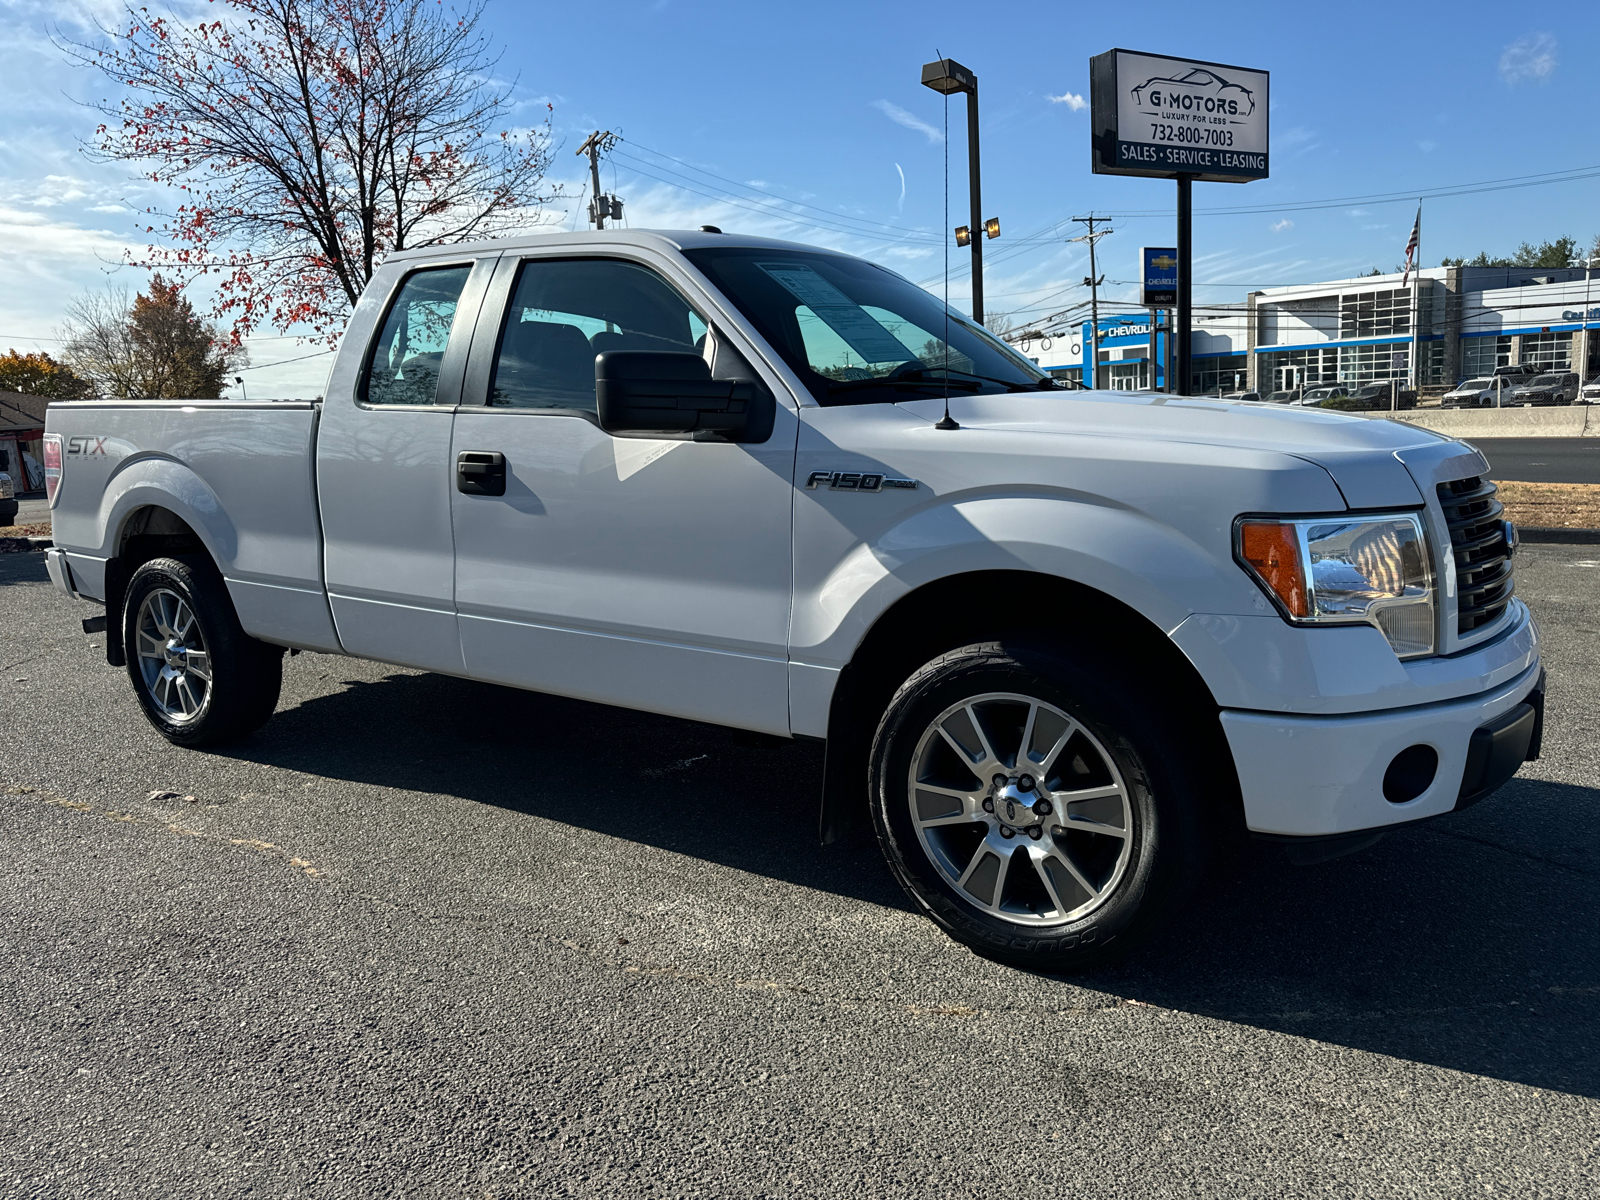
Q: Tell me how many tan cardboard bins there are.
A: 0